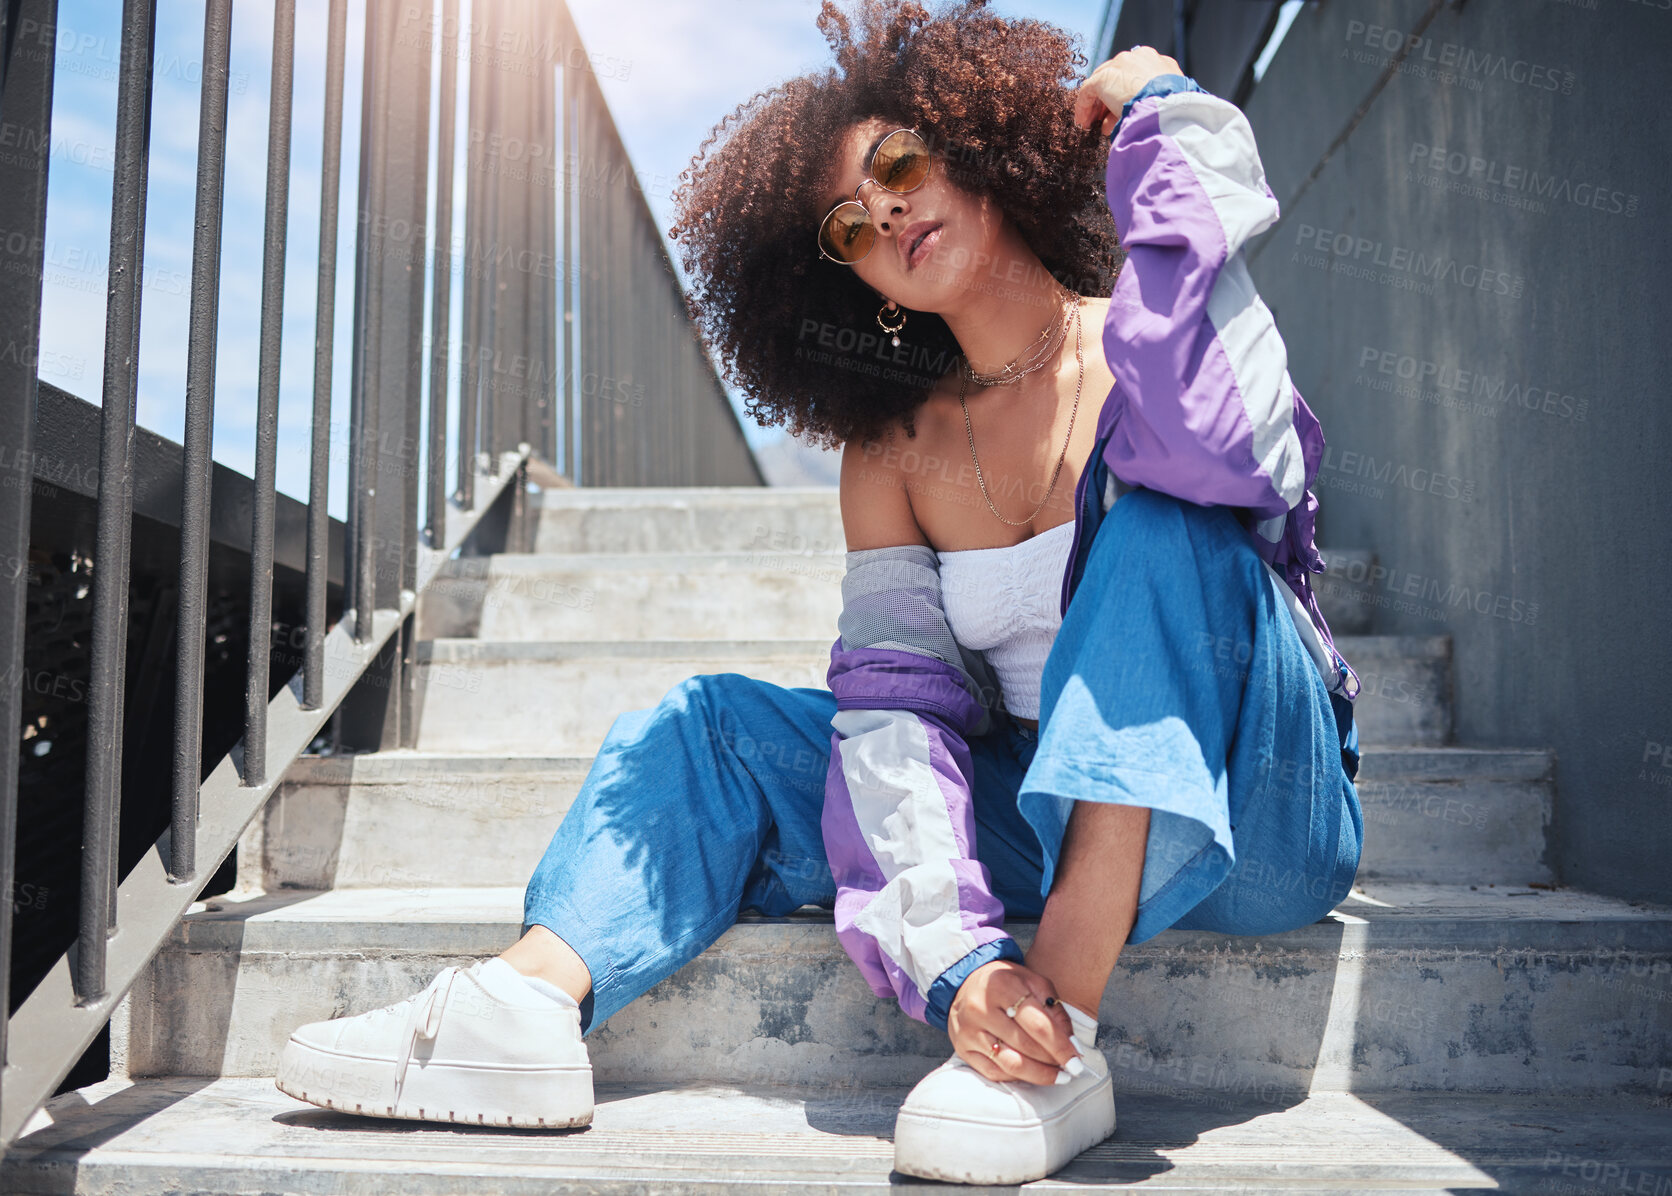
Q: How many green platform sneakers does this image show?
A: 0